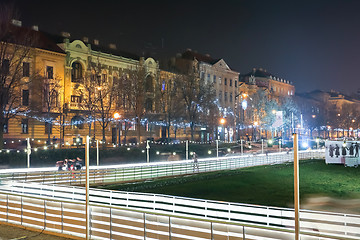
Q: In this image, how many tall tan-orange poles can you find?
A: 2